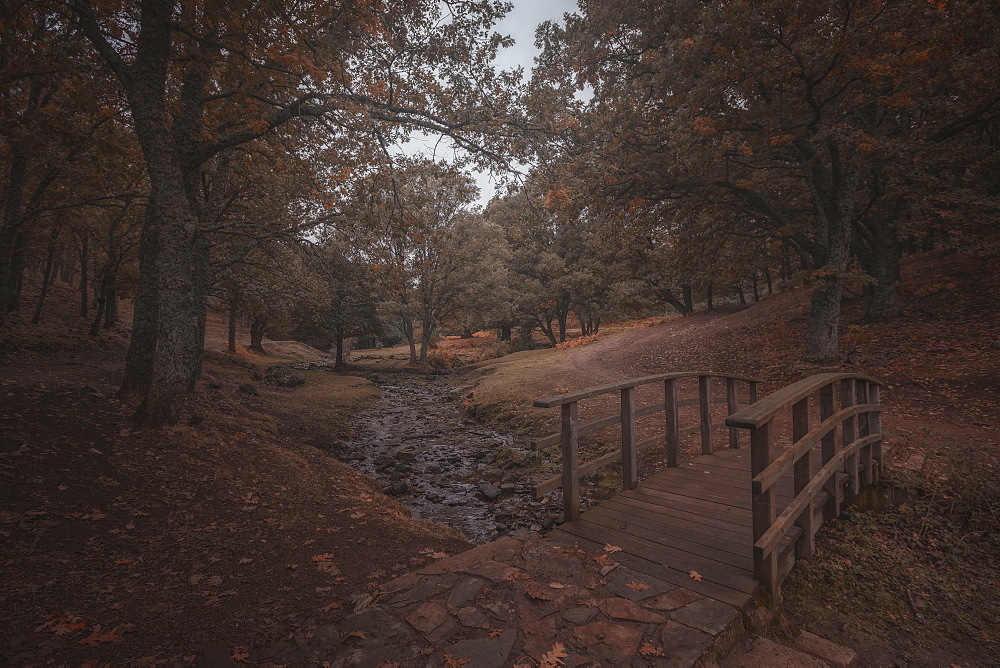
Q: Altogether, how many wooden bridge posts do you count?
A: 12